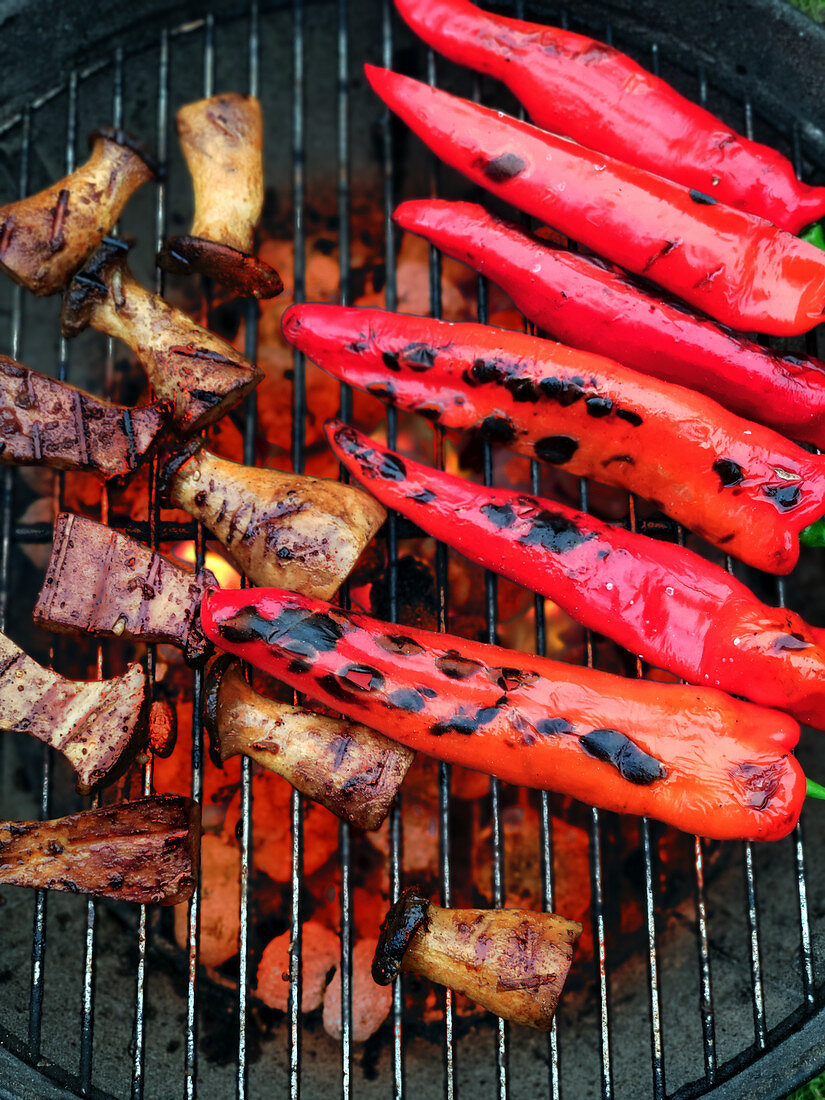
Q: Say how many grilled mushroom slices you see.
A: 10